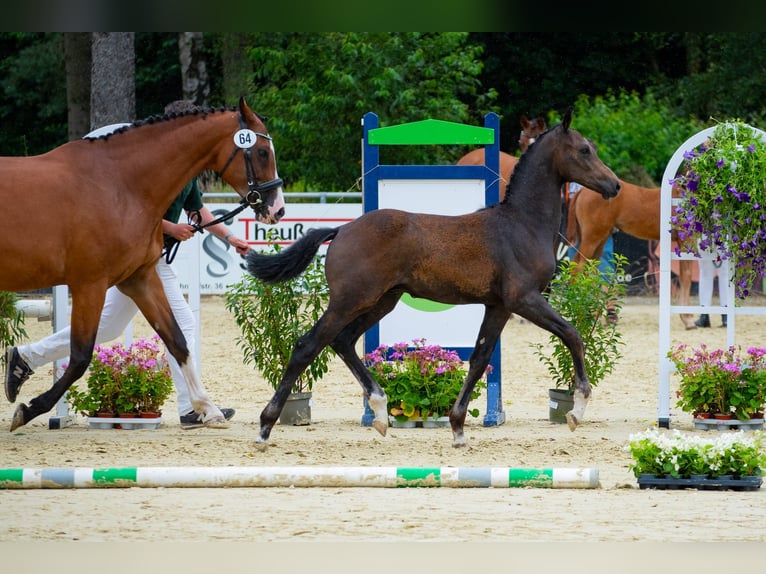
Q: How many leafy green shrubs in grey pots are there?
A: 2